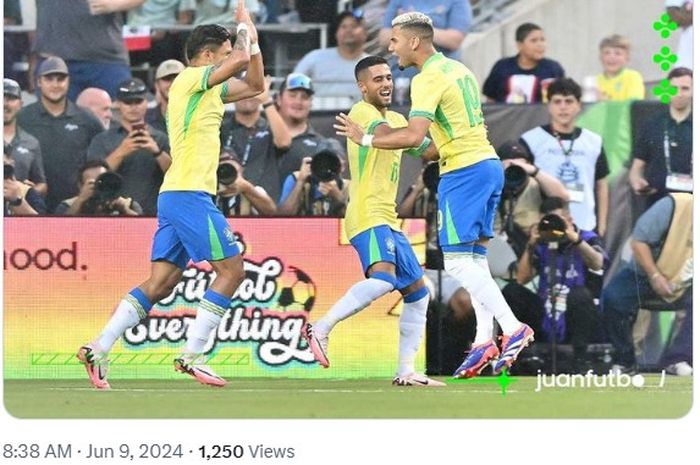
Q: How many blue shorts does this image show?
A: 3